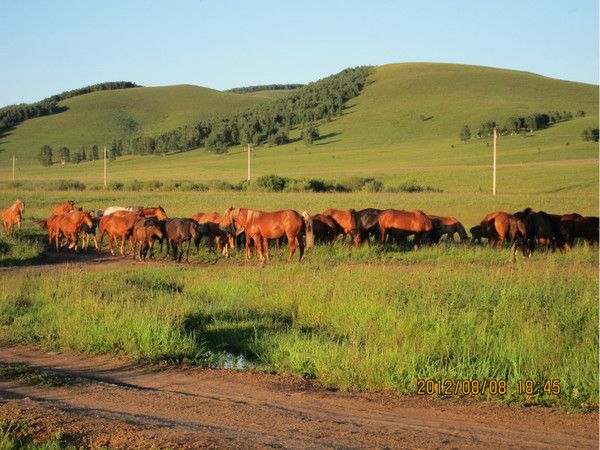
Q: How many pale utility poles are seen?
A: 4